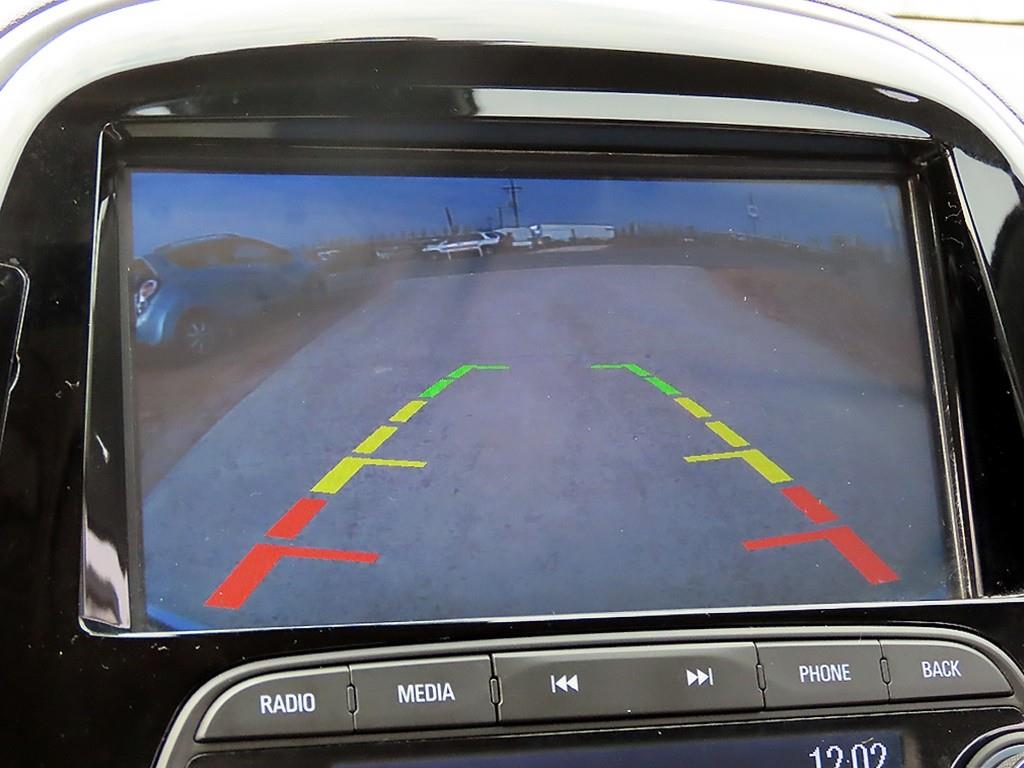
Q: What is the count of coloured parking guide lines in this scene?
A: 14